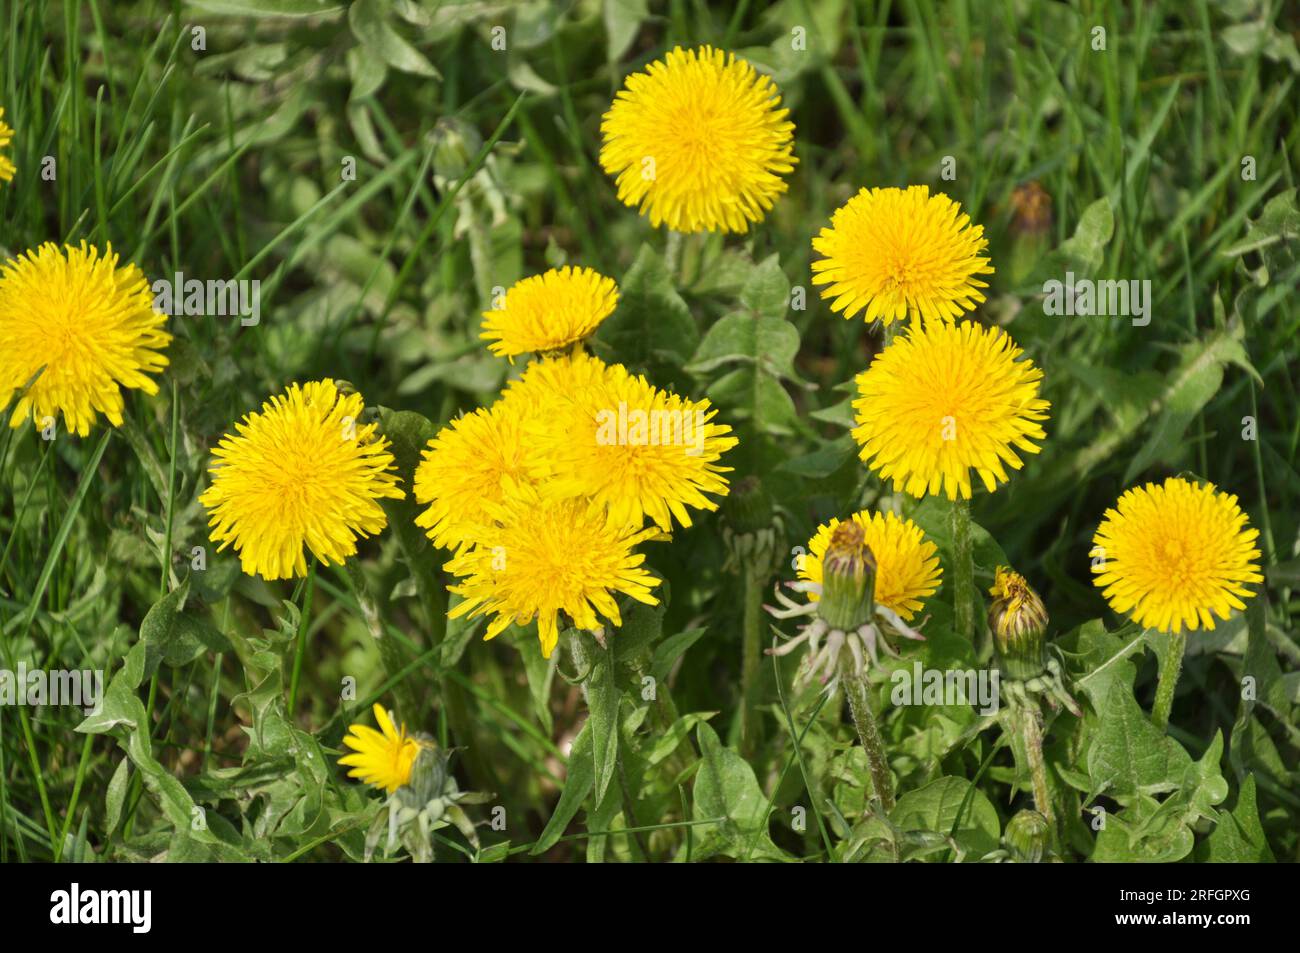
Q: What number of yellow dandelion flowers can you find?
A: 14